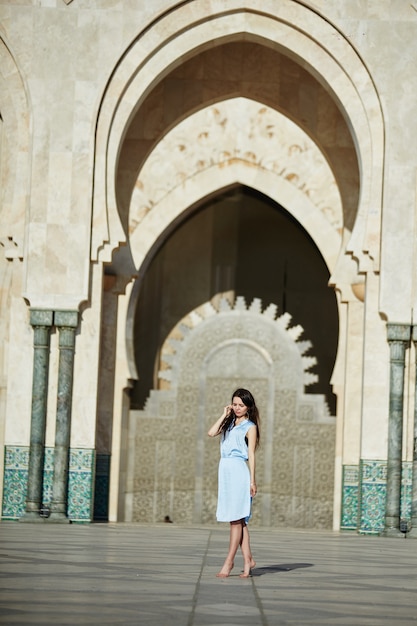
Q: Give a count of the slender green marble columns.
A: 4